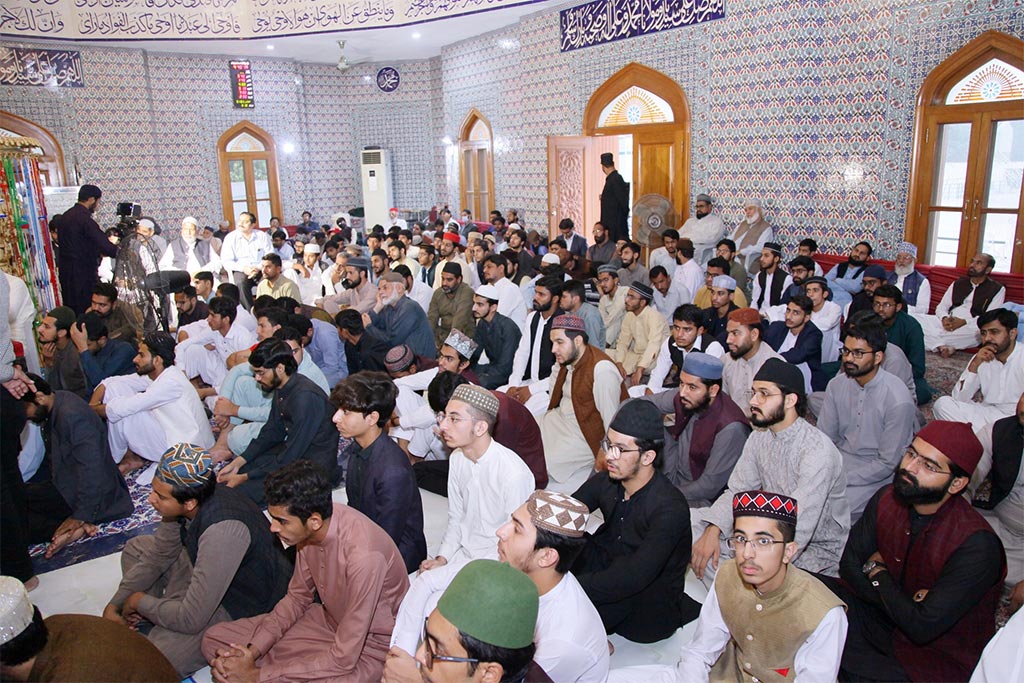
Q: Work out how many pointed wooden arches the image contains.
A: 5